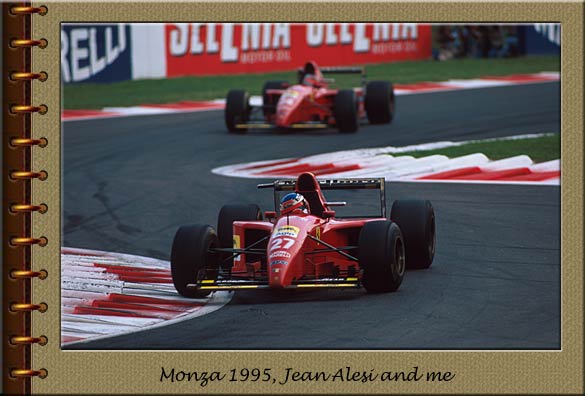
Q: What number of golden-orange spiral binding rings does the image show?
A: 12